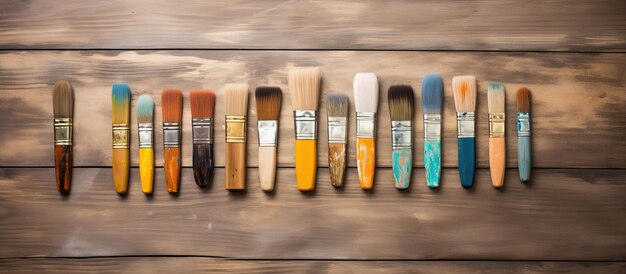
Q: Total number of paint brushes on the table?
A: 15